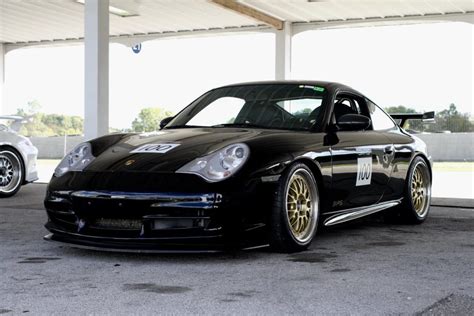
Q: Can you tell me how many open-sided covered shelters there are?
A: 1